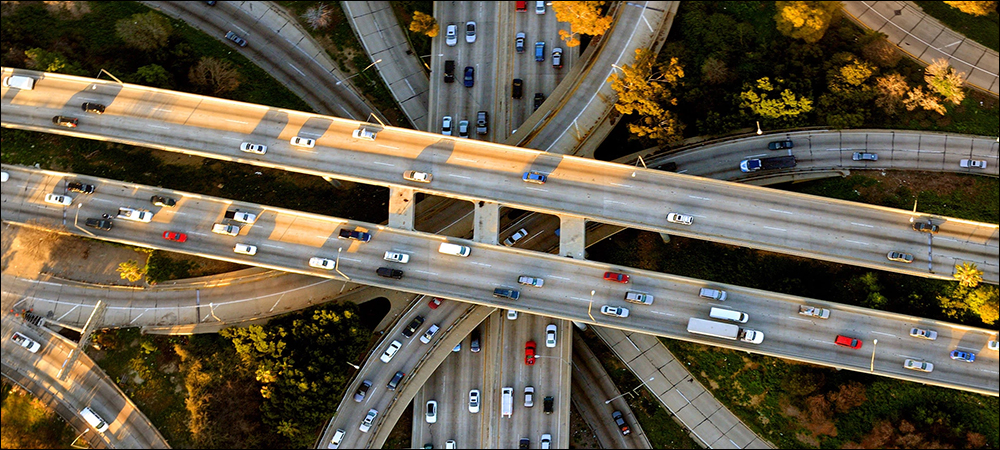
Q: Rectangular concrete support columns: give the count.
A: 3